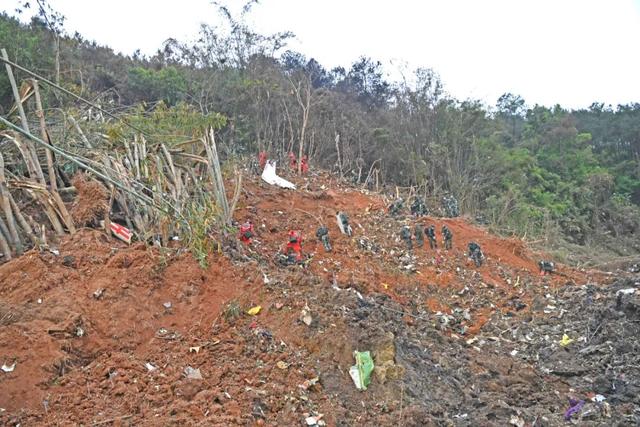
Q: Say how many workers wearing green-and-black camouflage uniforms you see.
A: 11